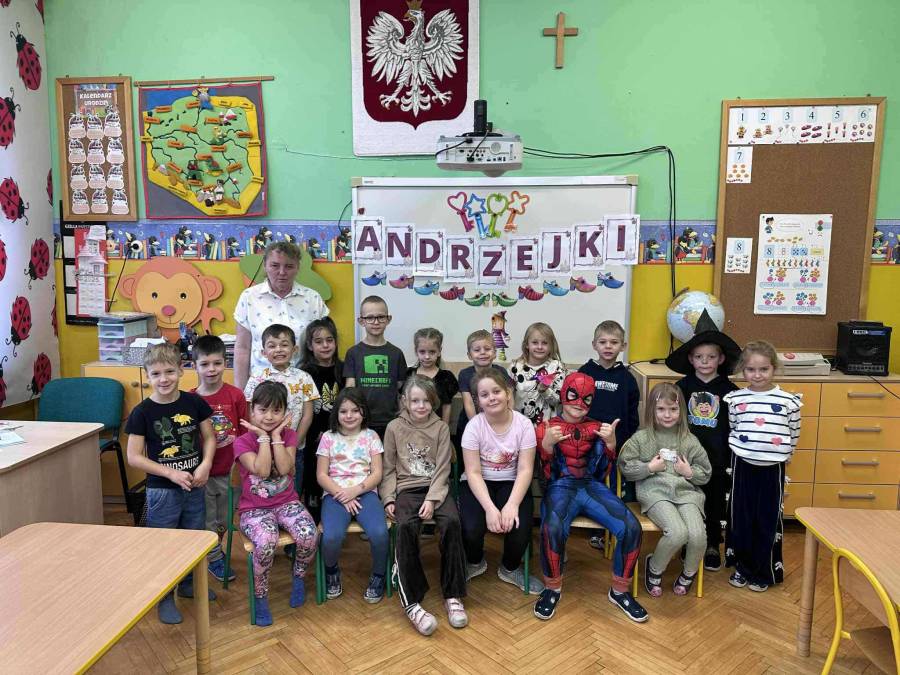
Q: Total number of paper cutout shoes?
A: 10